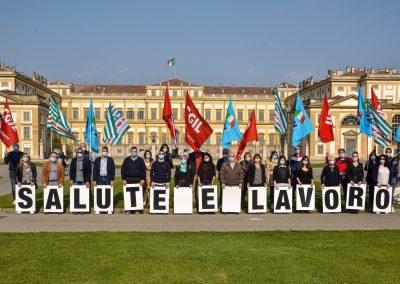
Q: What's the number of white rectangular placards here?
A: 15